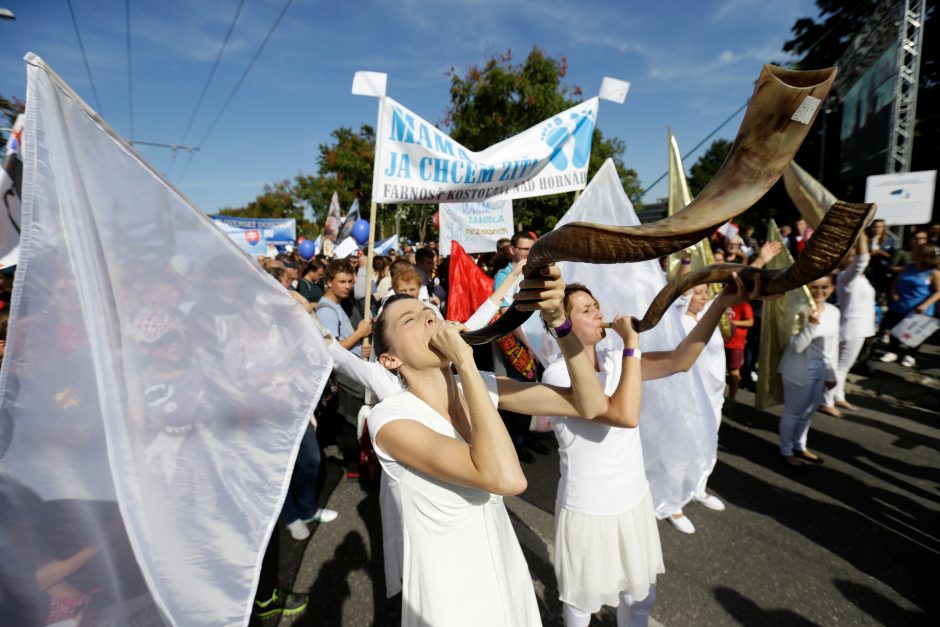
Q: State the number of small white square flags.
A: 2